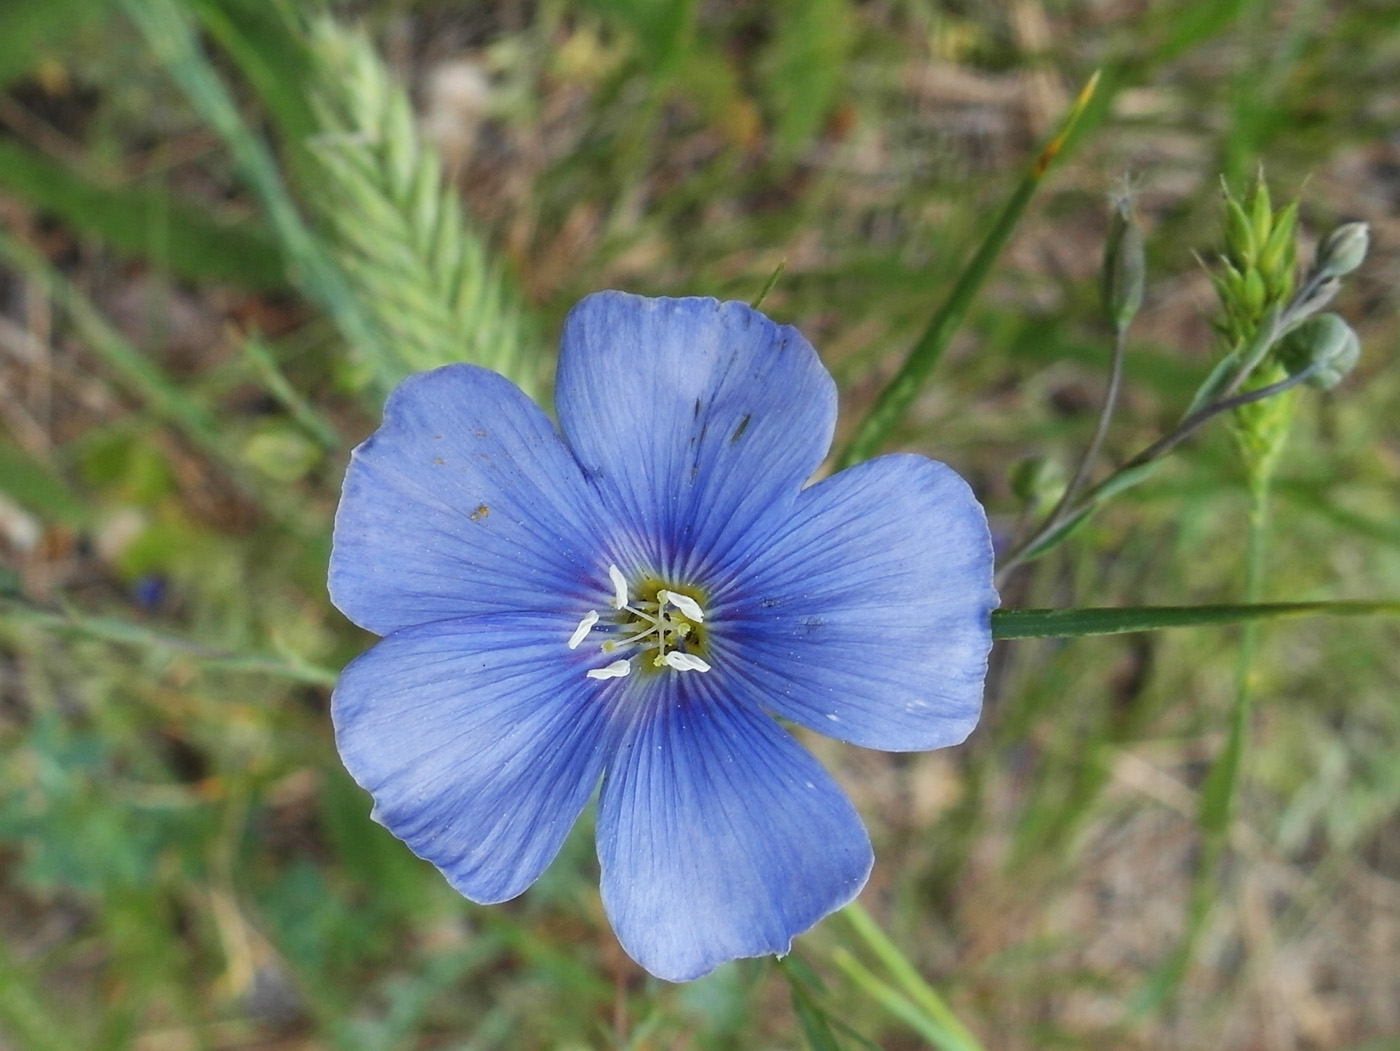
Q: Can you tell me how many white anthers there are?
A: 5